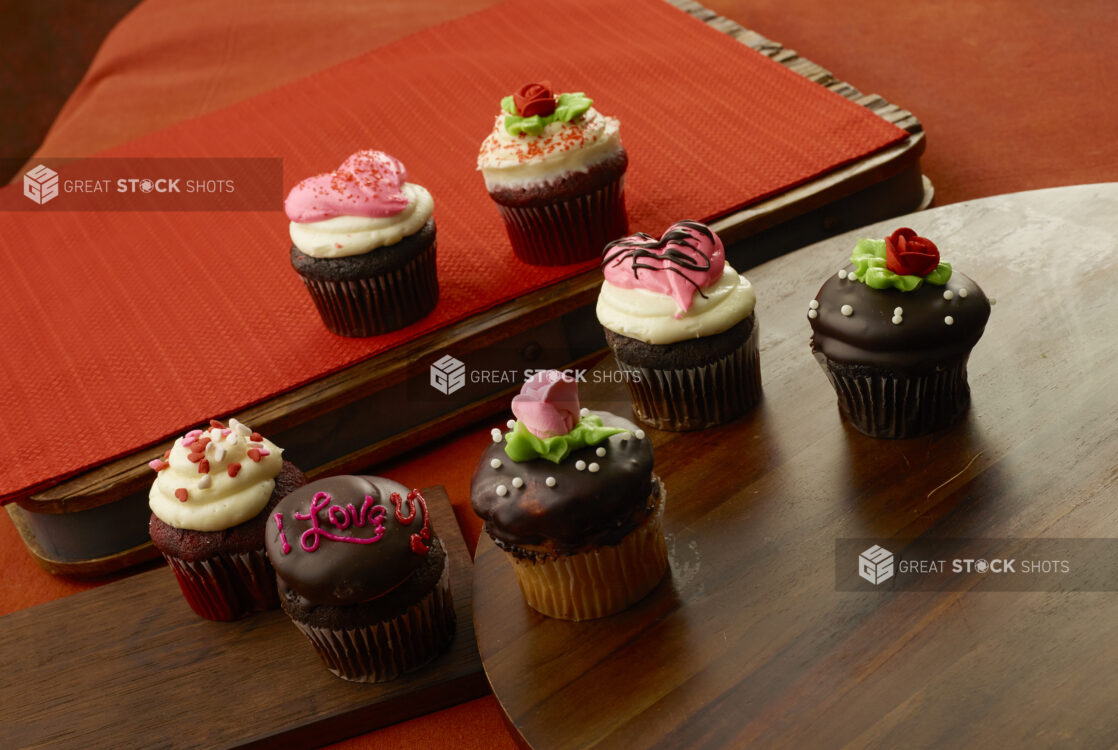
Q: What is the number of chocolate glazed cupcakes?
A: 3